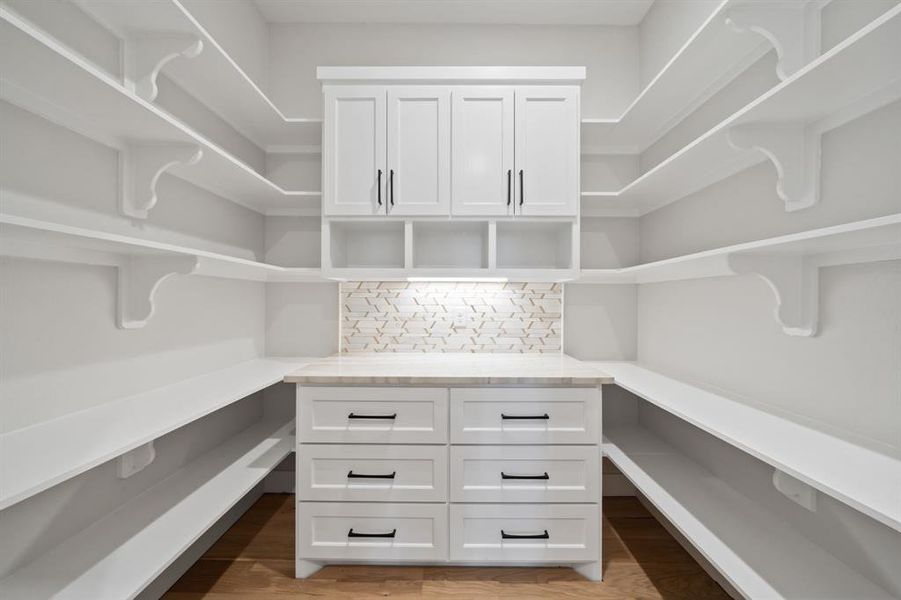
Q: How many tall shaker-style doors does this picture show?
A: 4